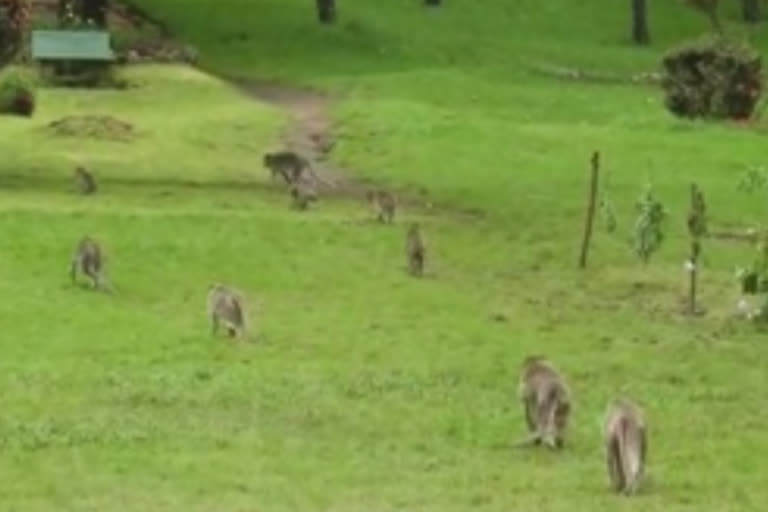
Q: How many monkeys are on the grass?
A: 9